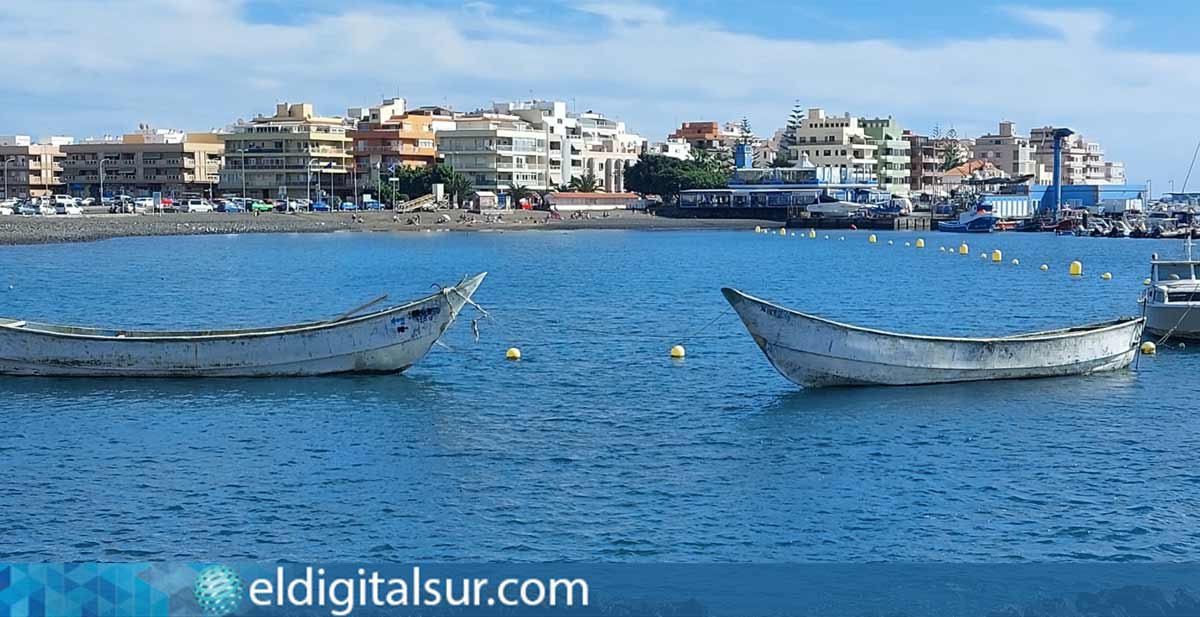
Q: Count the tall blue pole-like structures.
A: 1